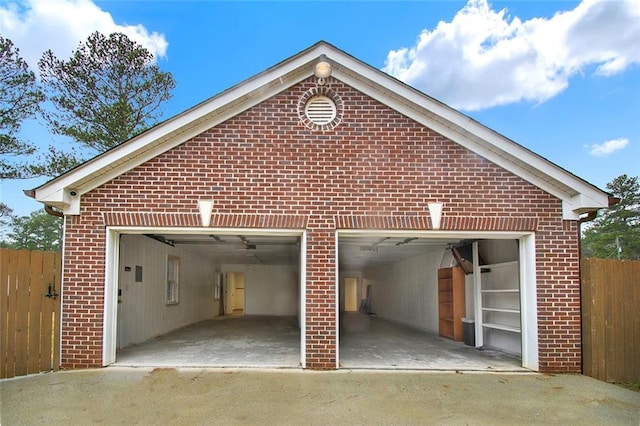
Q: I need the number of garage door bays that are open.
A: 2